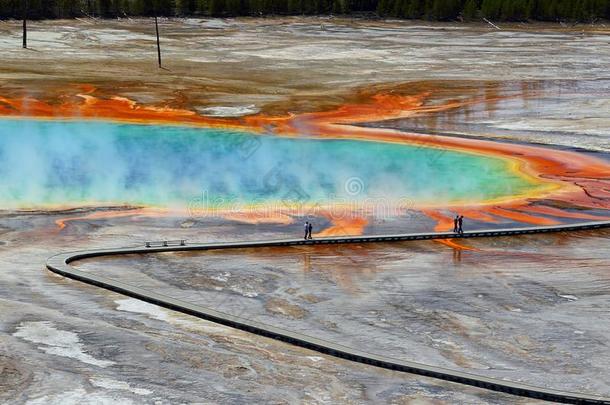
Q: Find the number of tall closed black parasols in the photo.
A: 0